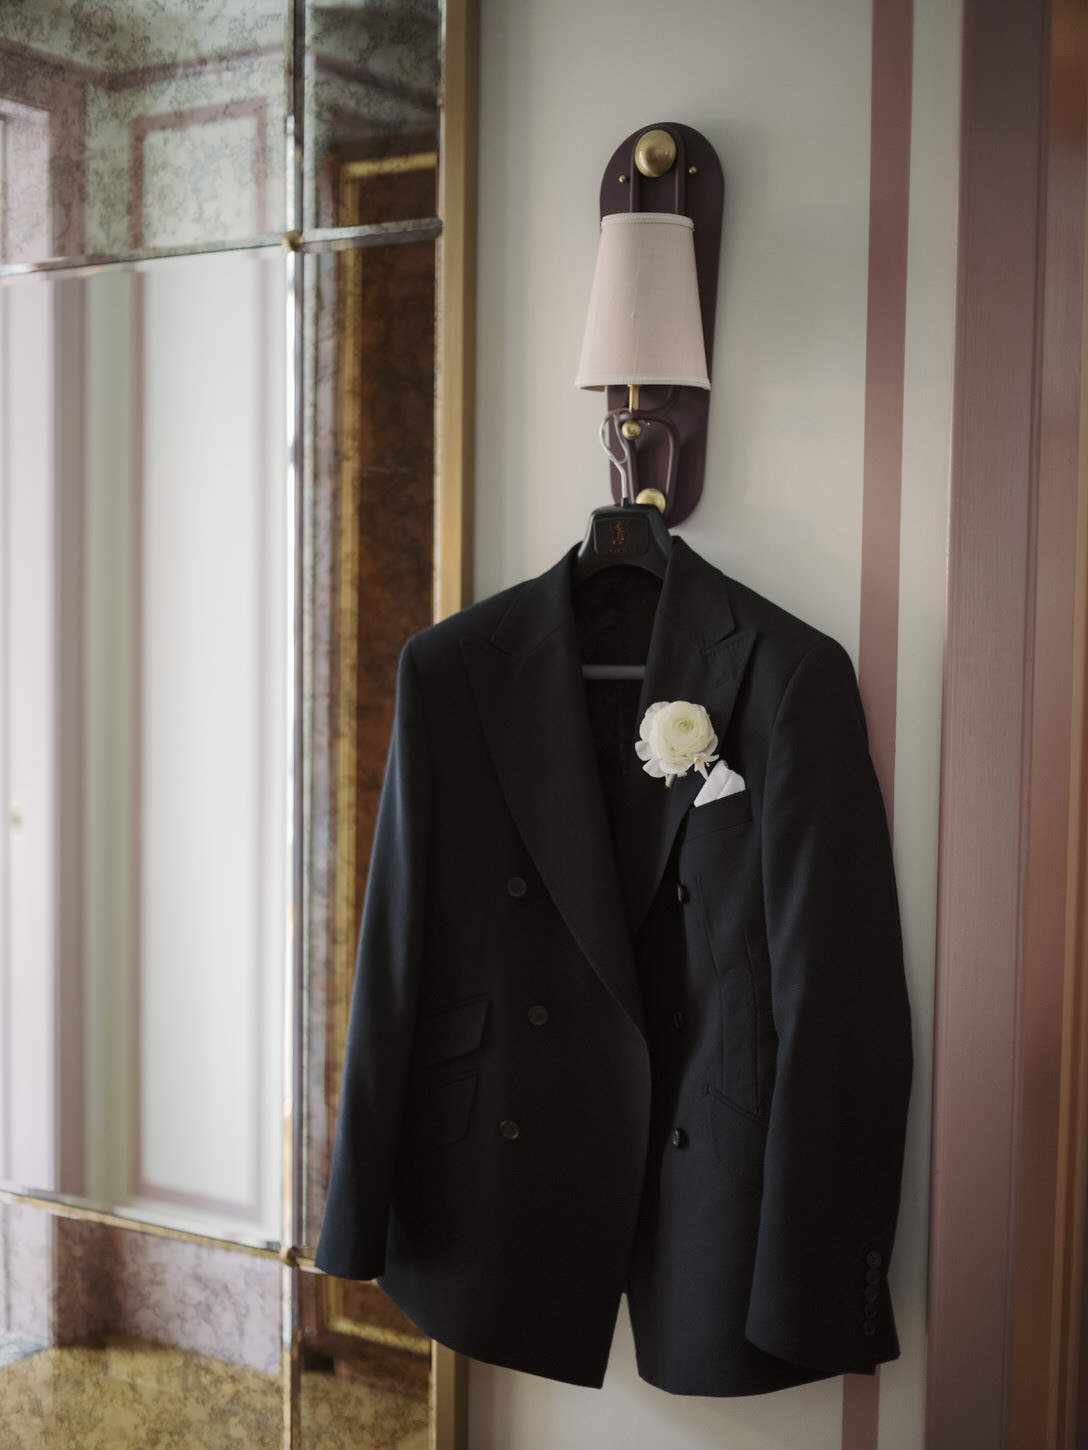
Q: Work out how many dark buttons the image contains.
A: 11